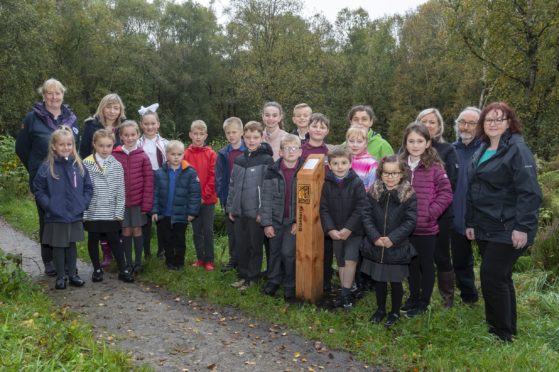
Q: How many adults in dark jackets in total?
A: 5